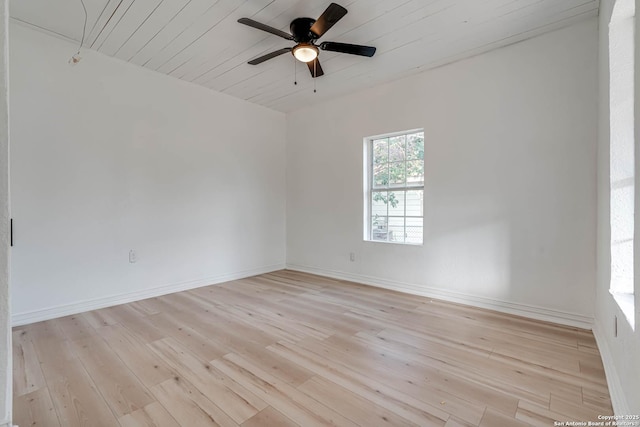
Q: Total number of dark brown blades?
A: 5